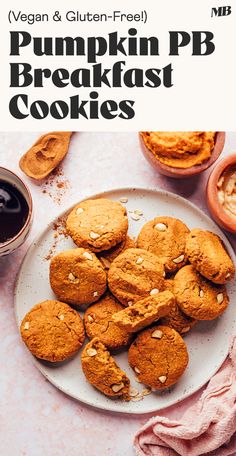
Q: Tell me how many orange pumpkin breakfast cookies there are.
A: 13